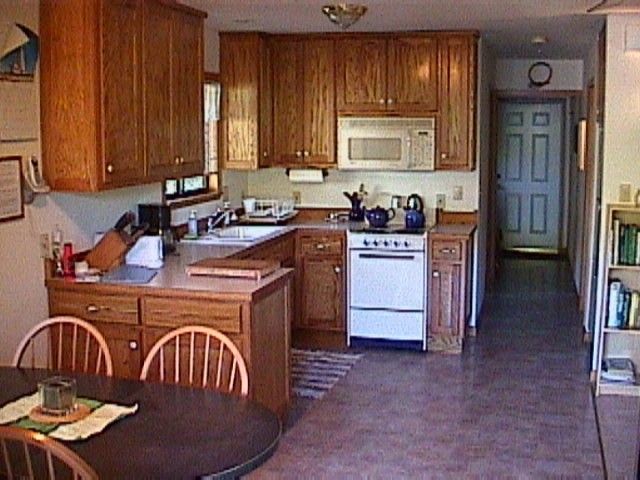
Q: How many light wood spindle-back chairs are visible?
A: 3